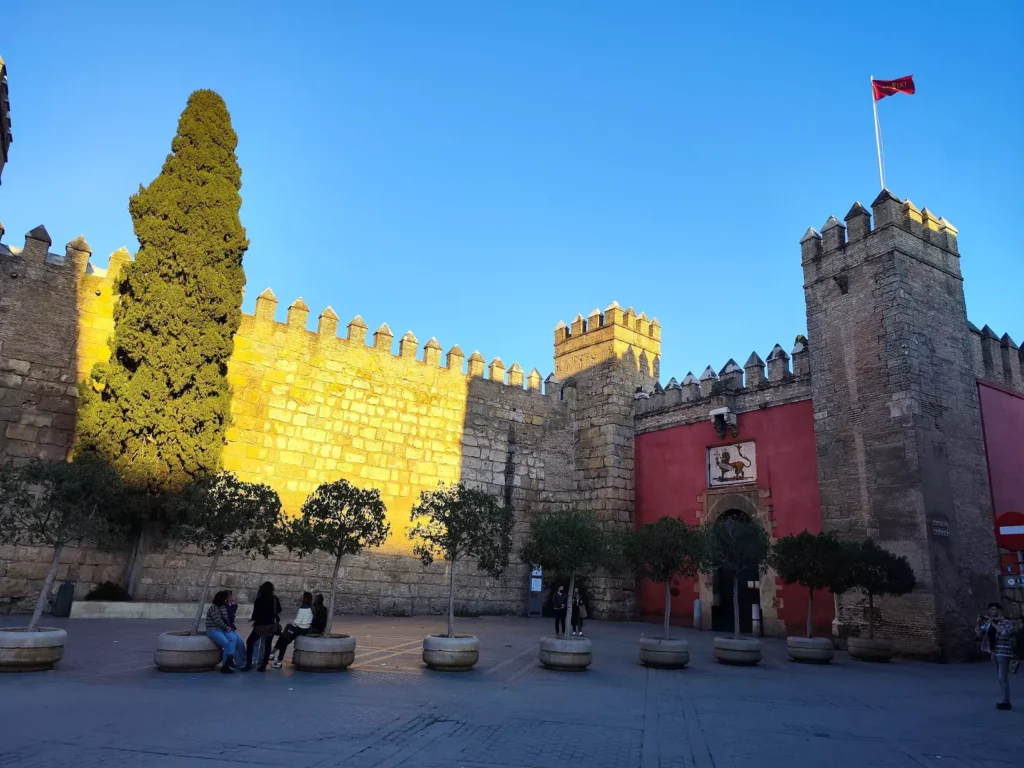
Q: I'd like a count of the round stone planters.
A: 9